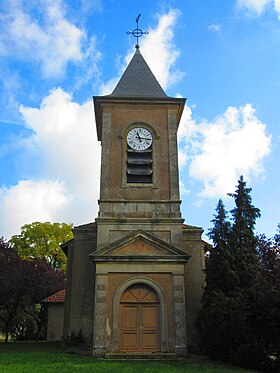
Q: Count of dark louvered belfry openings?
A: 1